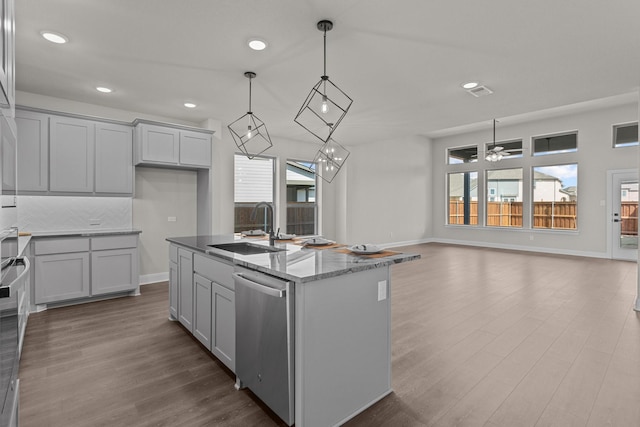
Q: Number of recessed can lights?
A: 5